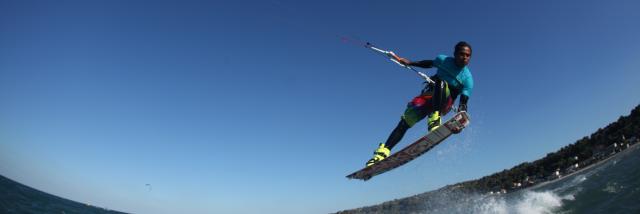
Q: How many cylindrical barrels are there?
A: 0